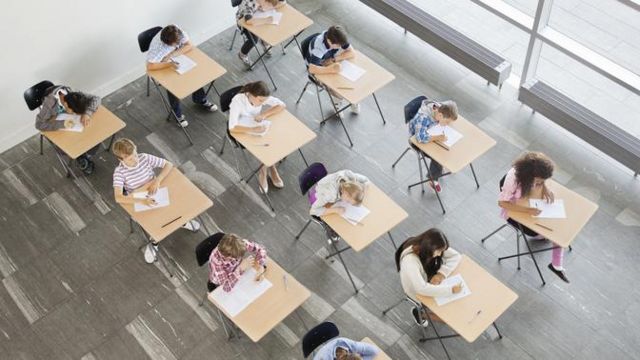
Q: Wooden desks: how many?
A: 12